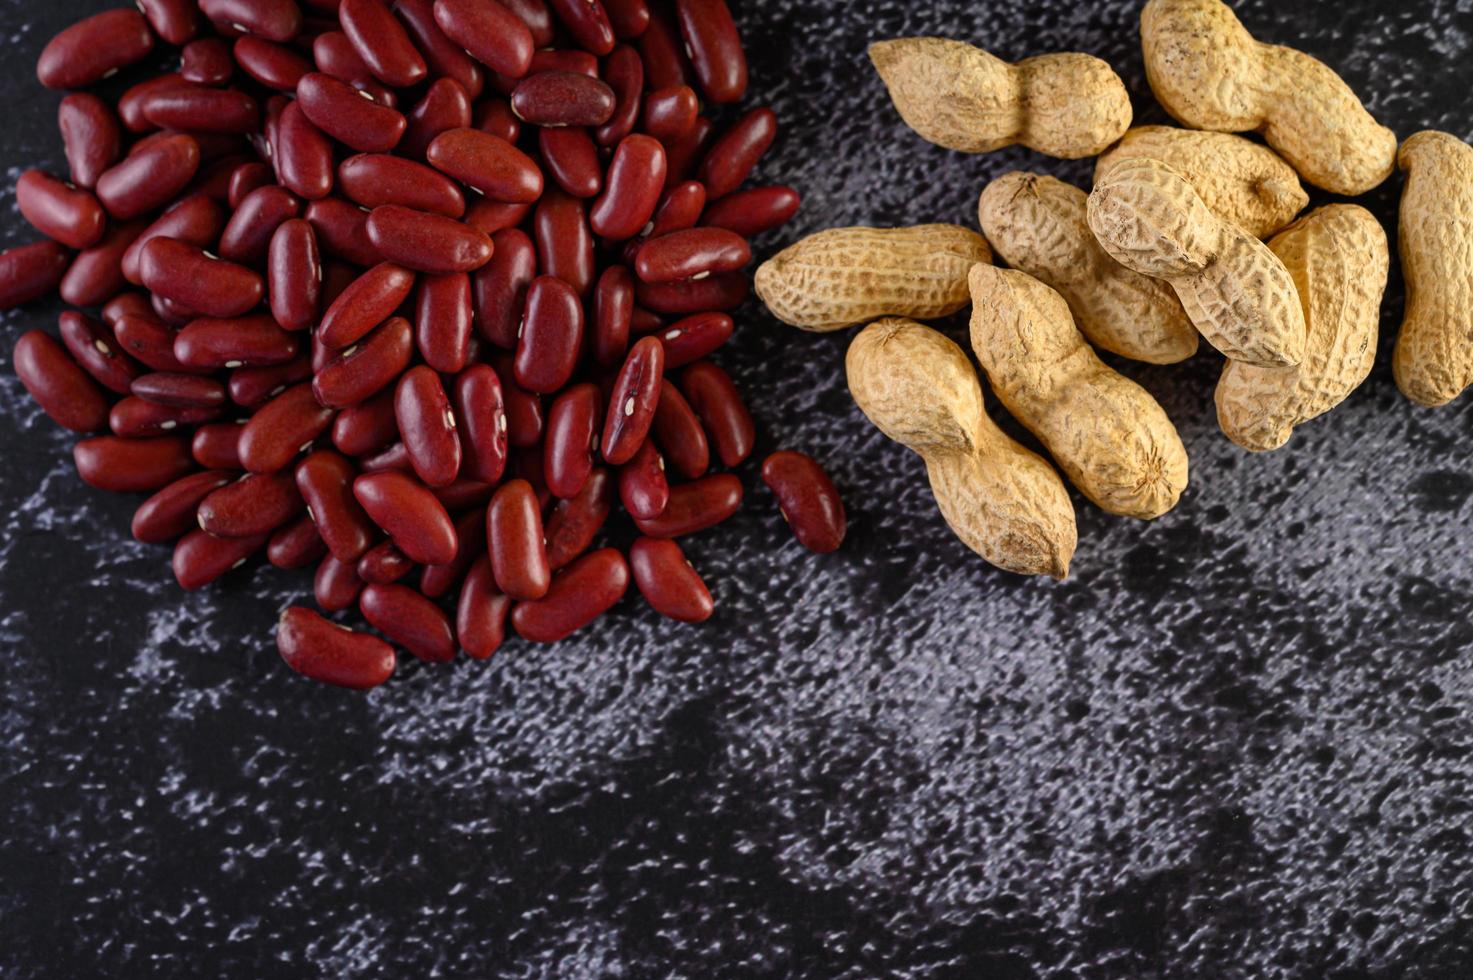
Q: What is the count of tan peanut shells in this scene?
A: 10